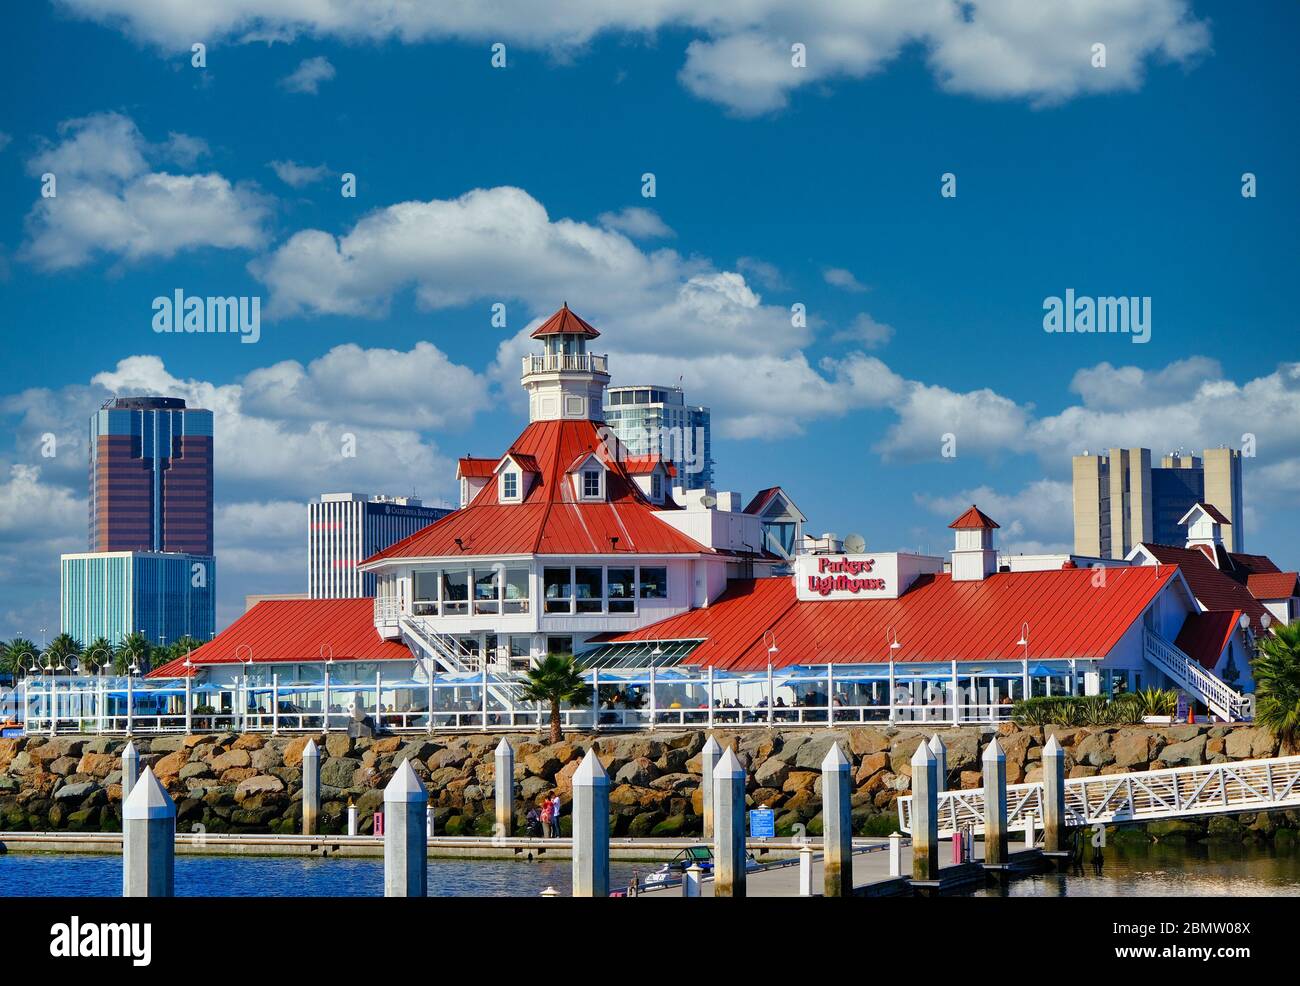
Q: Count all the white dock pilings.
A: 13